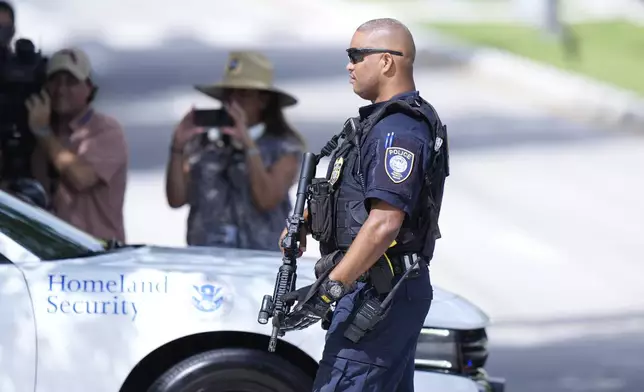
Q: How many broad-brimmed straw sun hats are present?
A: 1